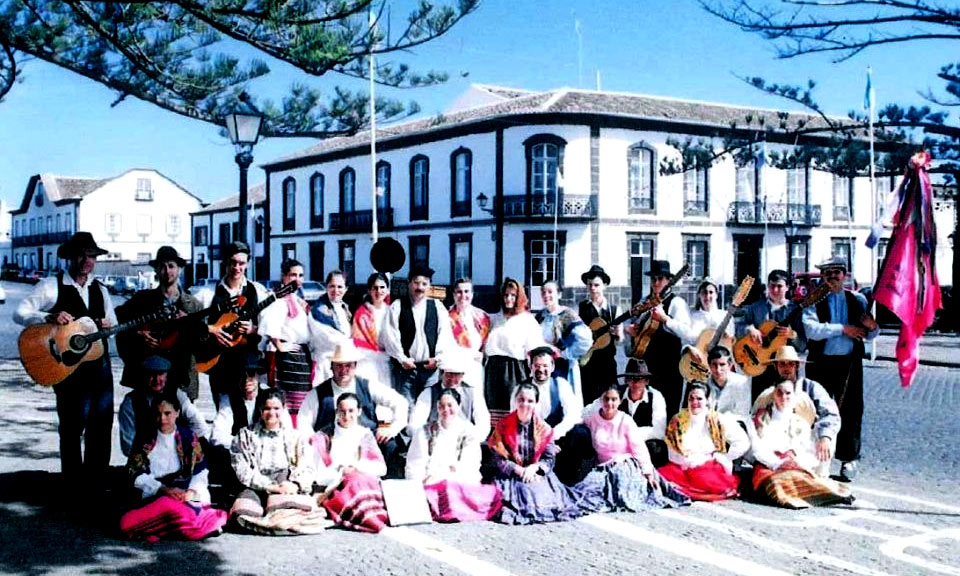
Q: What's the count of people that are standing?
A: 15